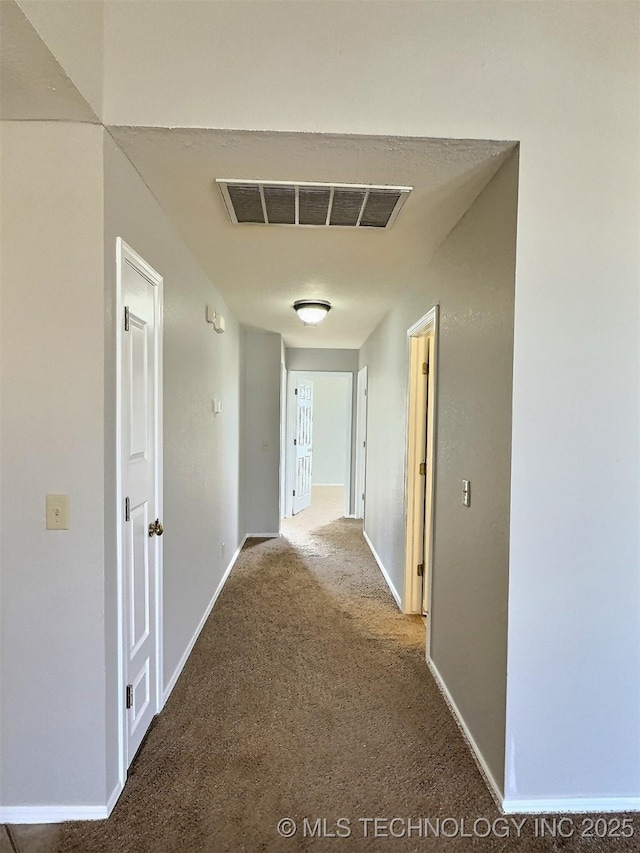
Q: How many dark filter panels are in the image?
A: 5